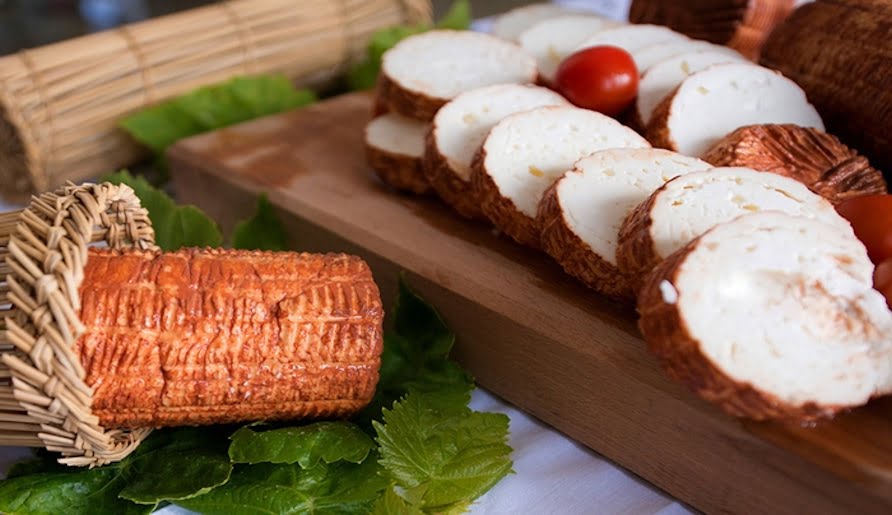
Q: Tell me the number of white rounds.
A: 13